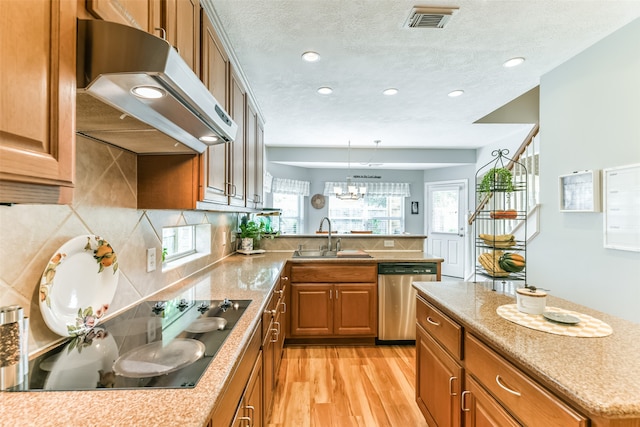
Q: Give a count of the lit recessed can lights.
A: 5